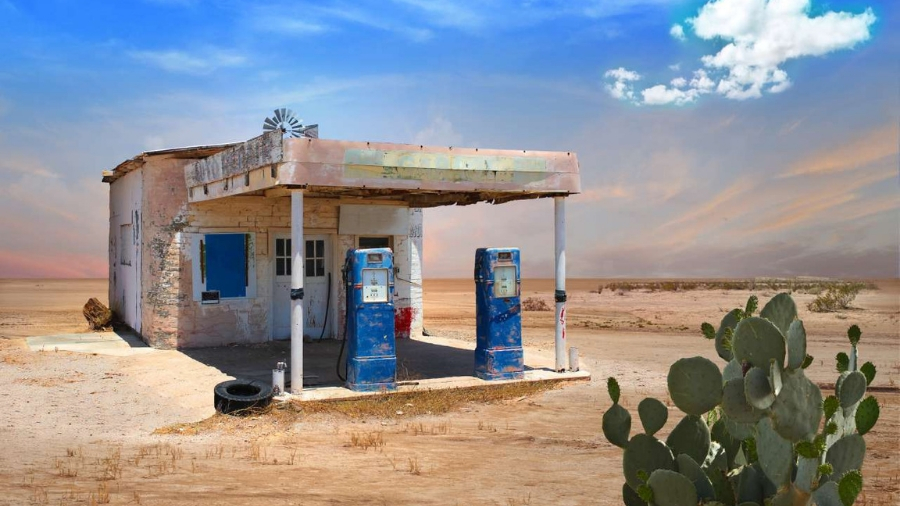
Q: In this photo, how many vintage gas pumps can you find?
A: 2